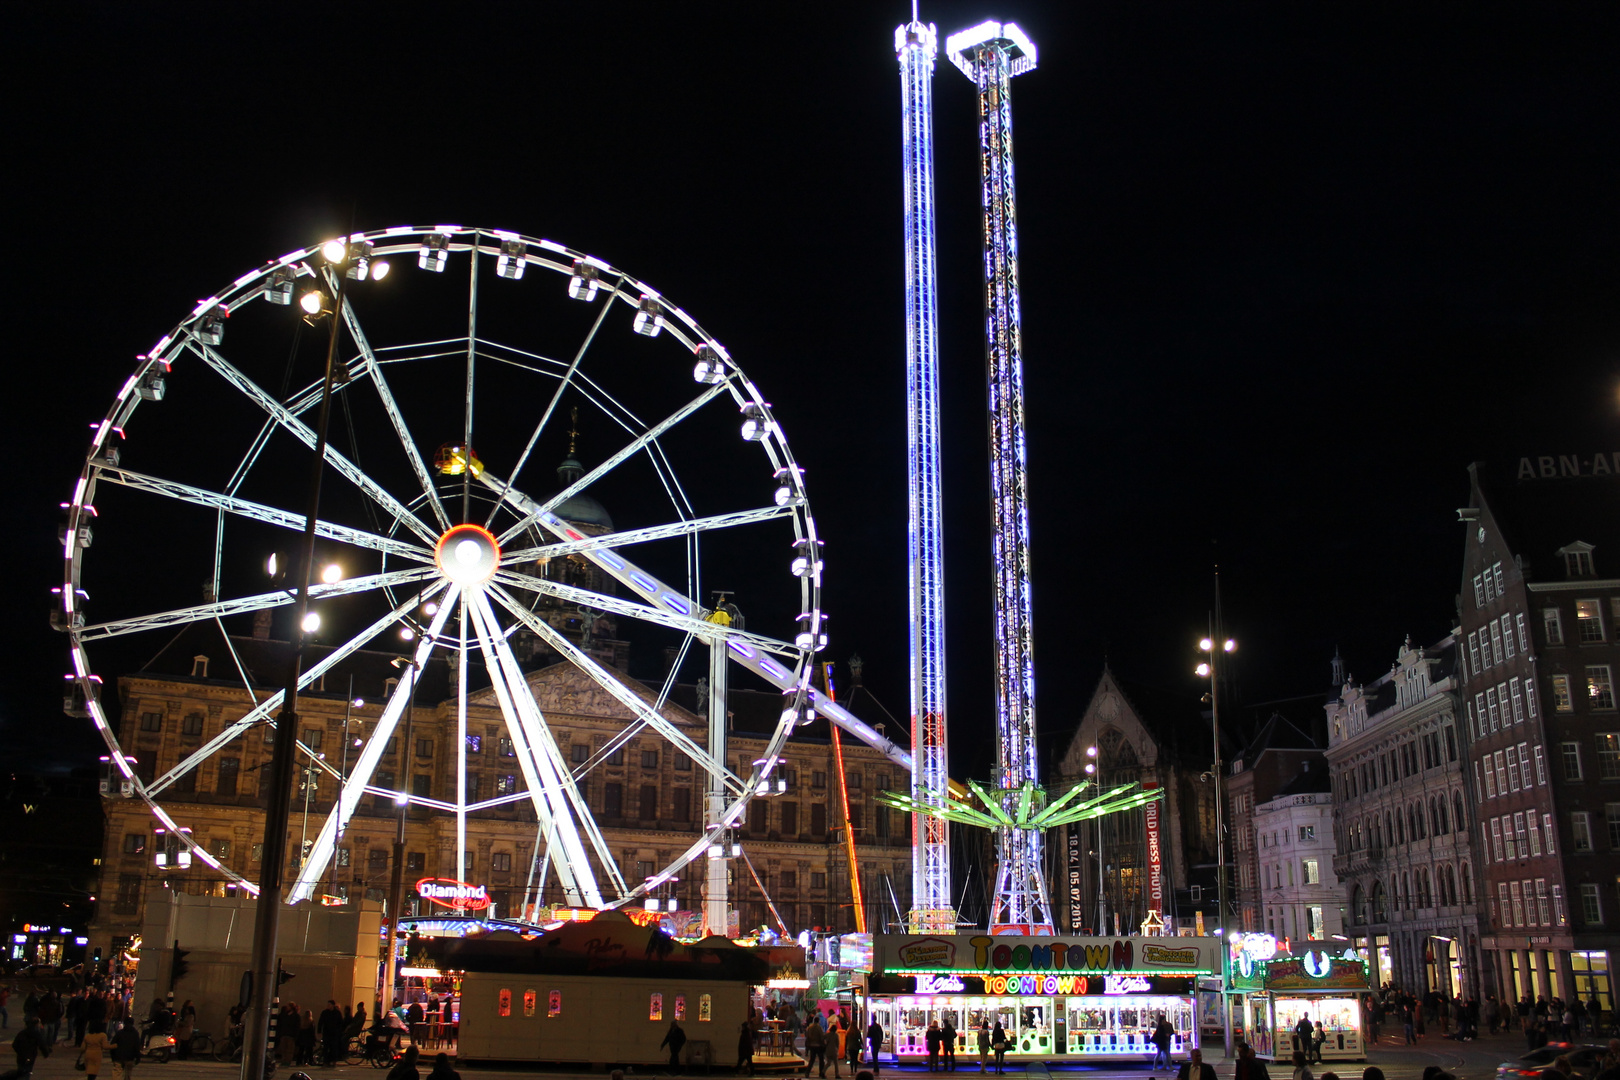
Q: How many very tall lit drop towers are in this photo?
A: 2